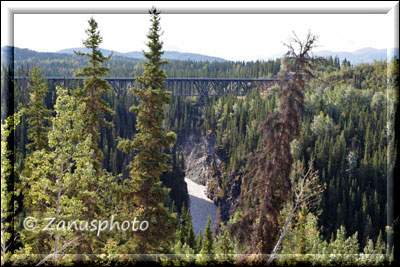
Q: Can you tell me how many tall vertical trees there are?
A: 3